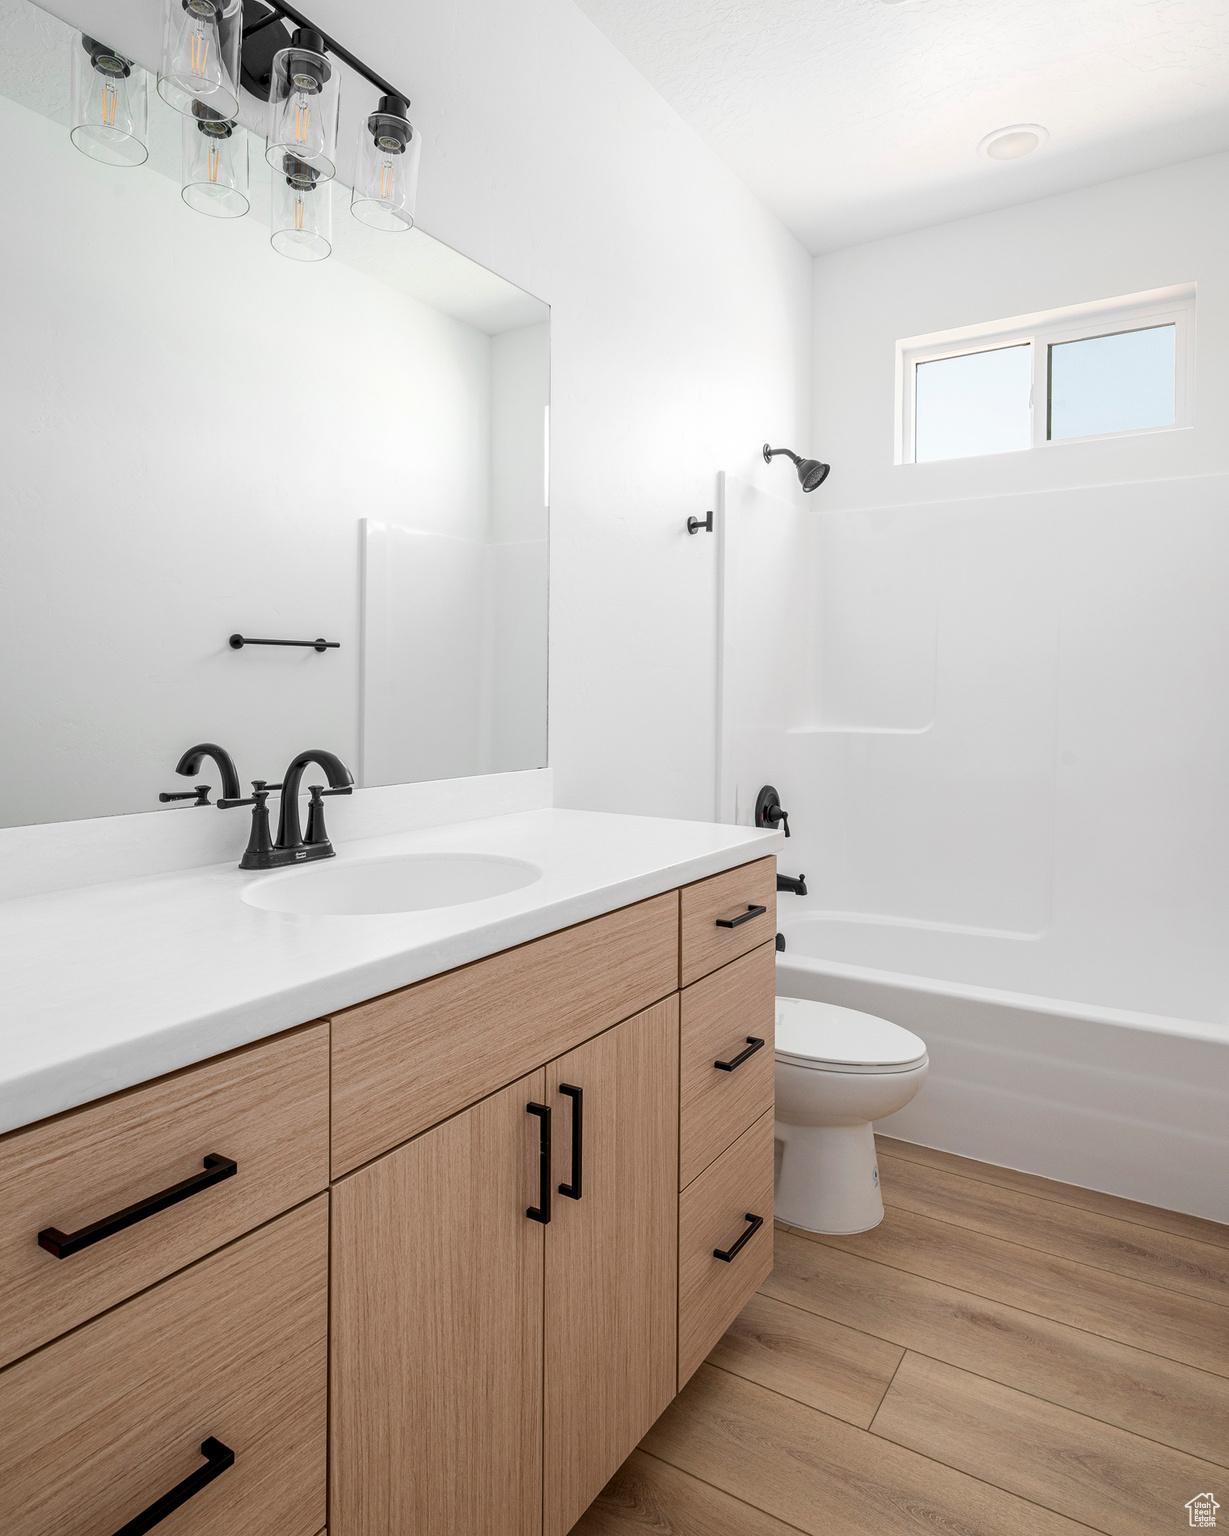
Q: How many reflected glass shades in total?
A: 3